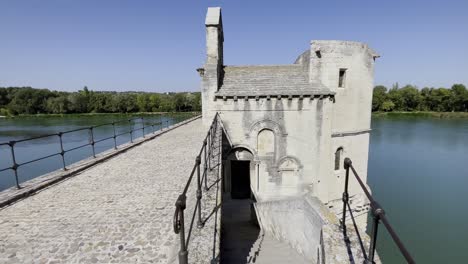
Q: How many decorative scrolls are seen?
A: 1